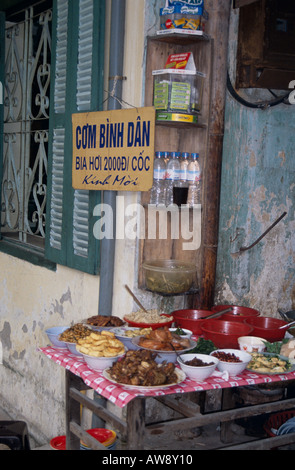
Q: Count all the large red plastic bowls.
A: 4